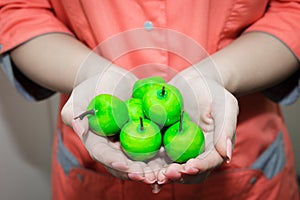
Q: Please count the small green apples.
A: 6